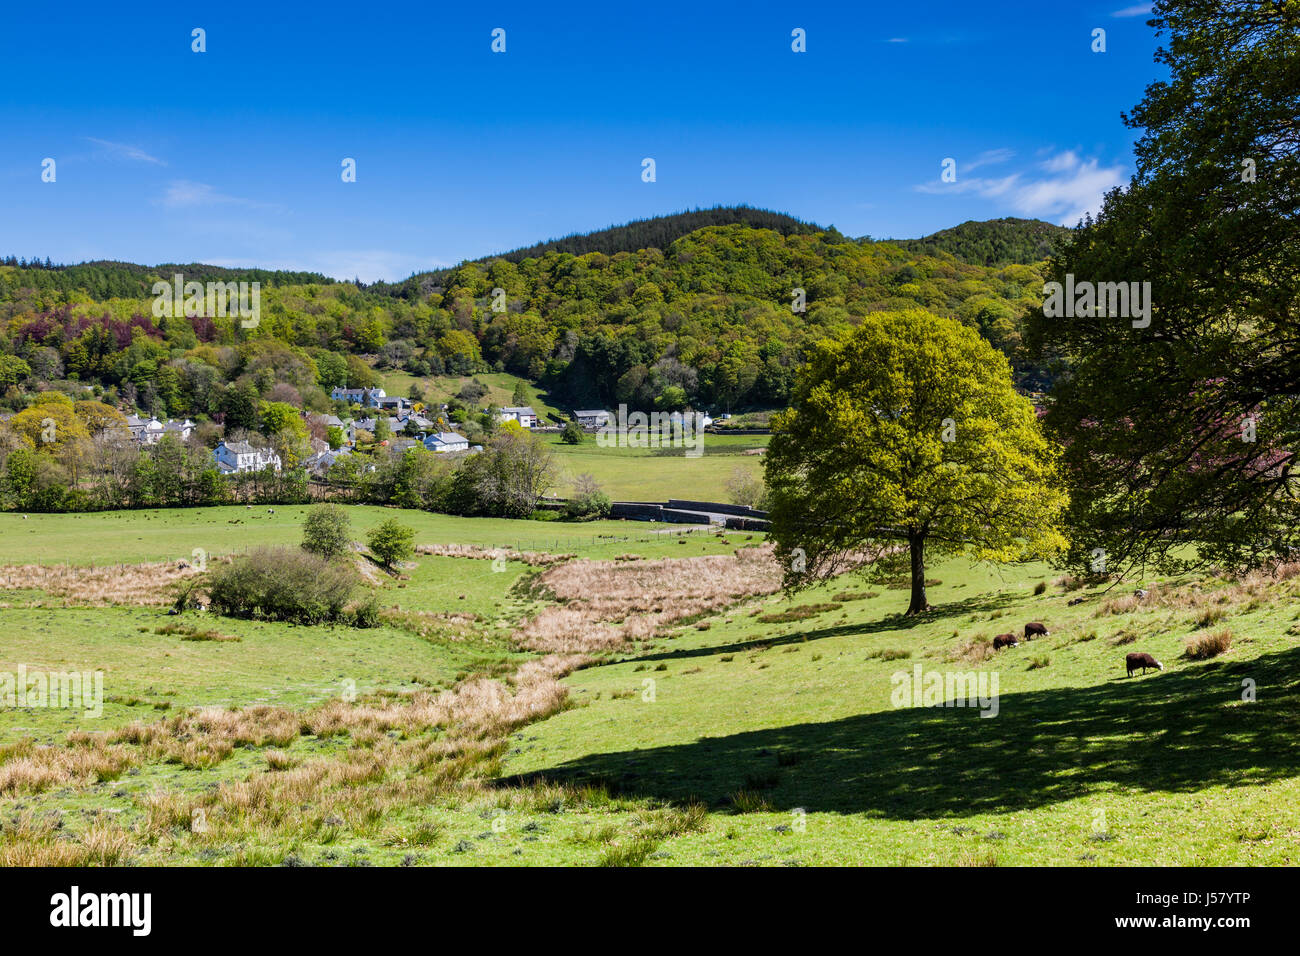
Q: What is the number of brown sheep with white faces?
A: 3